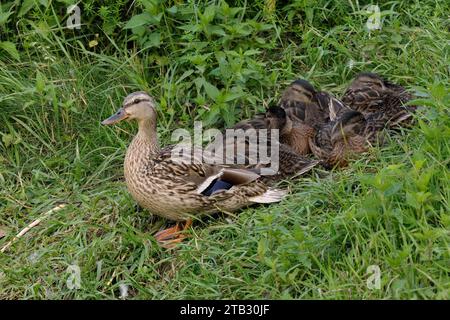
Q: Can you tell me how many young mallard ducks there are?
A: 4